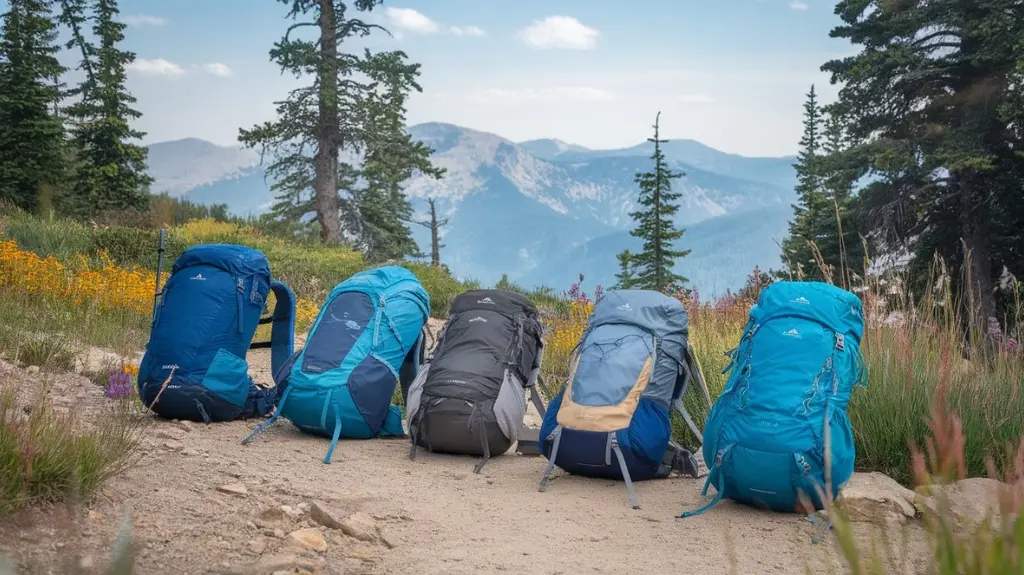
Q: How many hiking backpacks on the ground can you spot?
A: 5